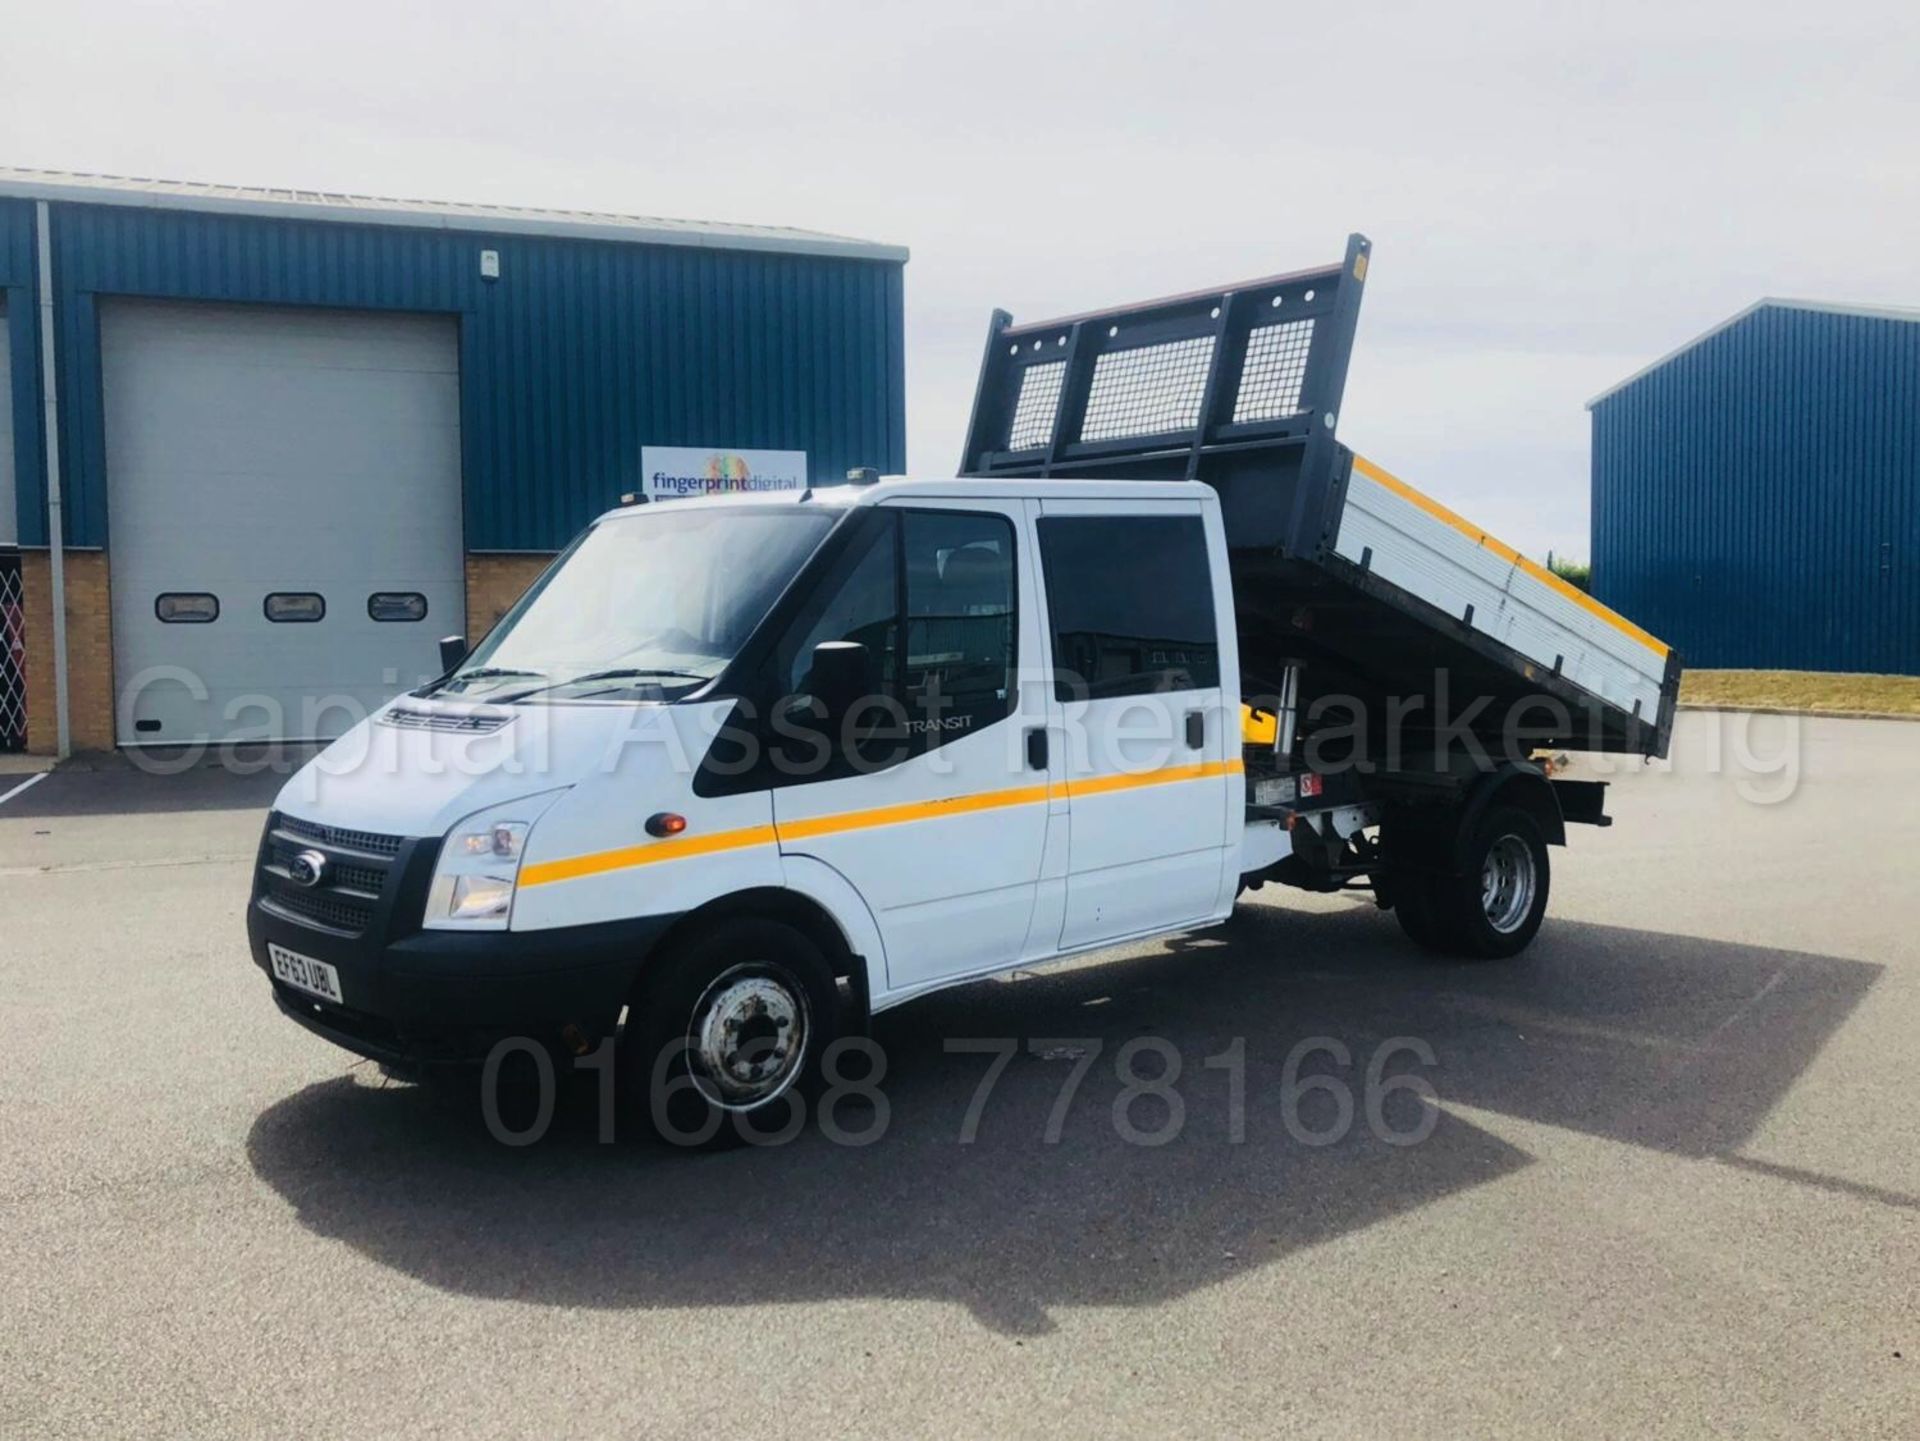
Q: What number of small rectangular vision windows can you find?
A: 3